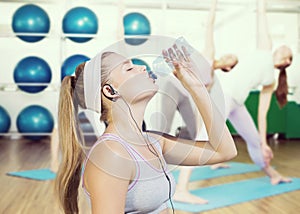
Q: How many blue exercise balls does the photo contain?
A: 8